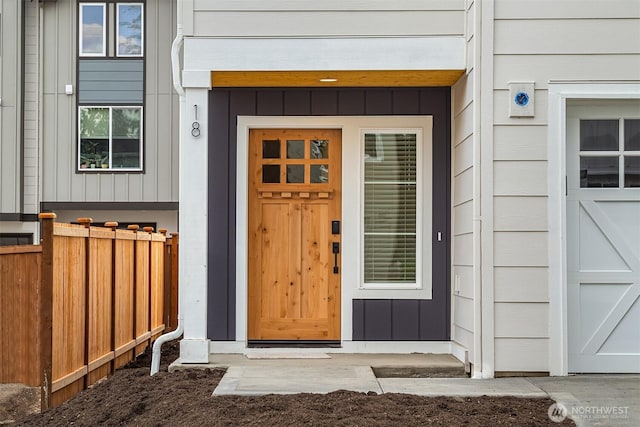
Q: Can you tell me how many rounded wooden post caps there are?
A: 7